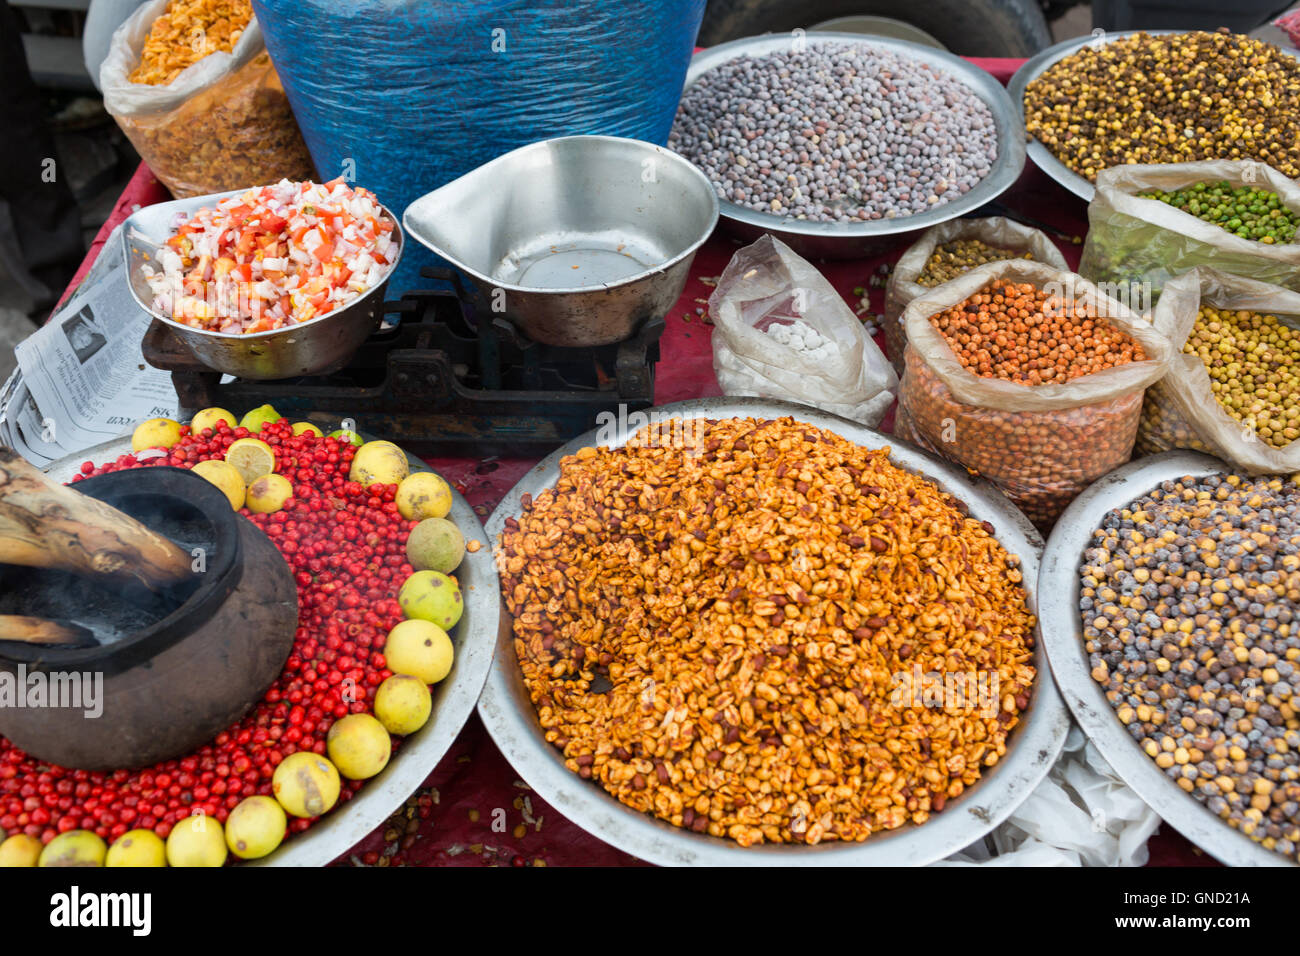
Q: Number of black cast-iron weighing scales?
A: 1